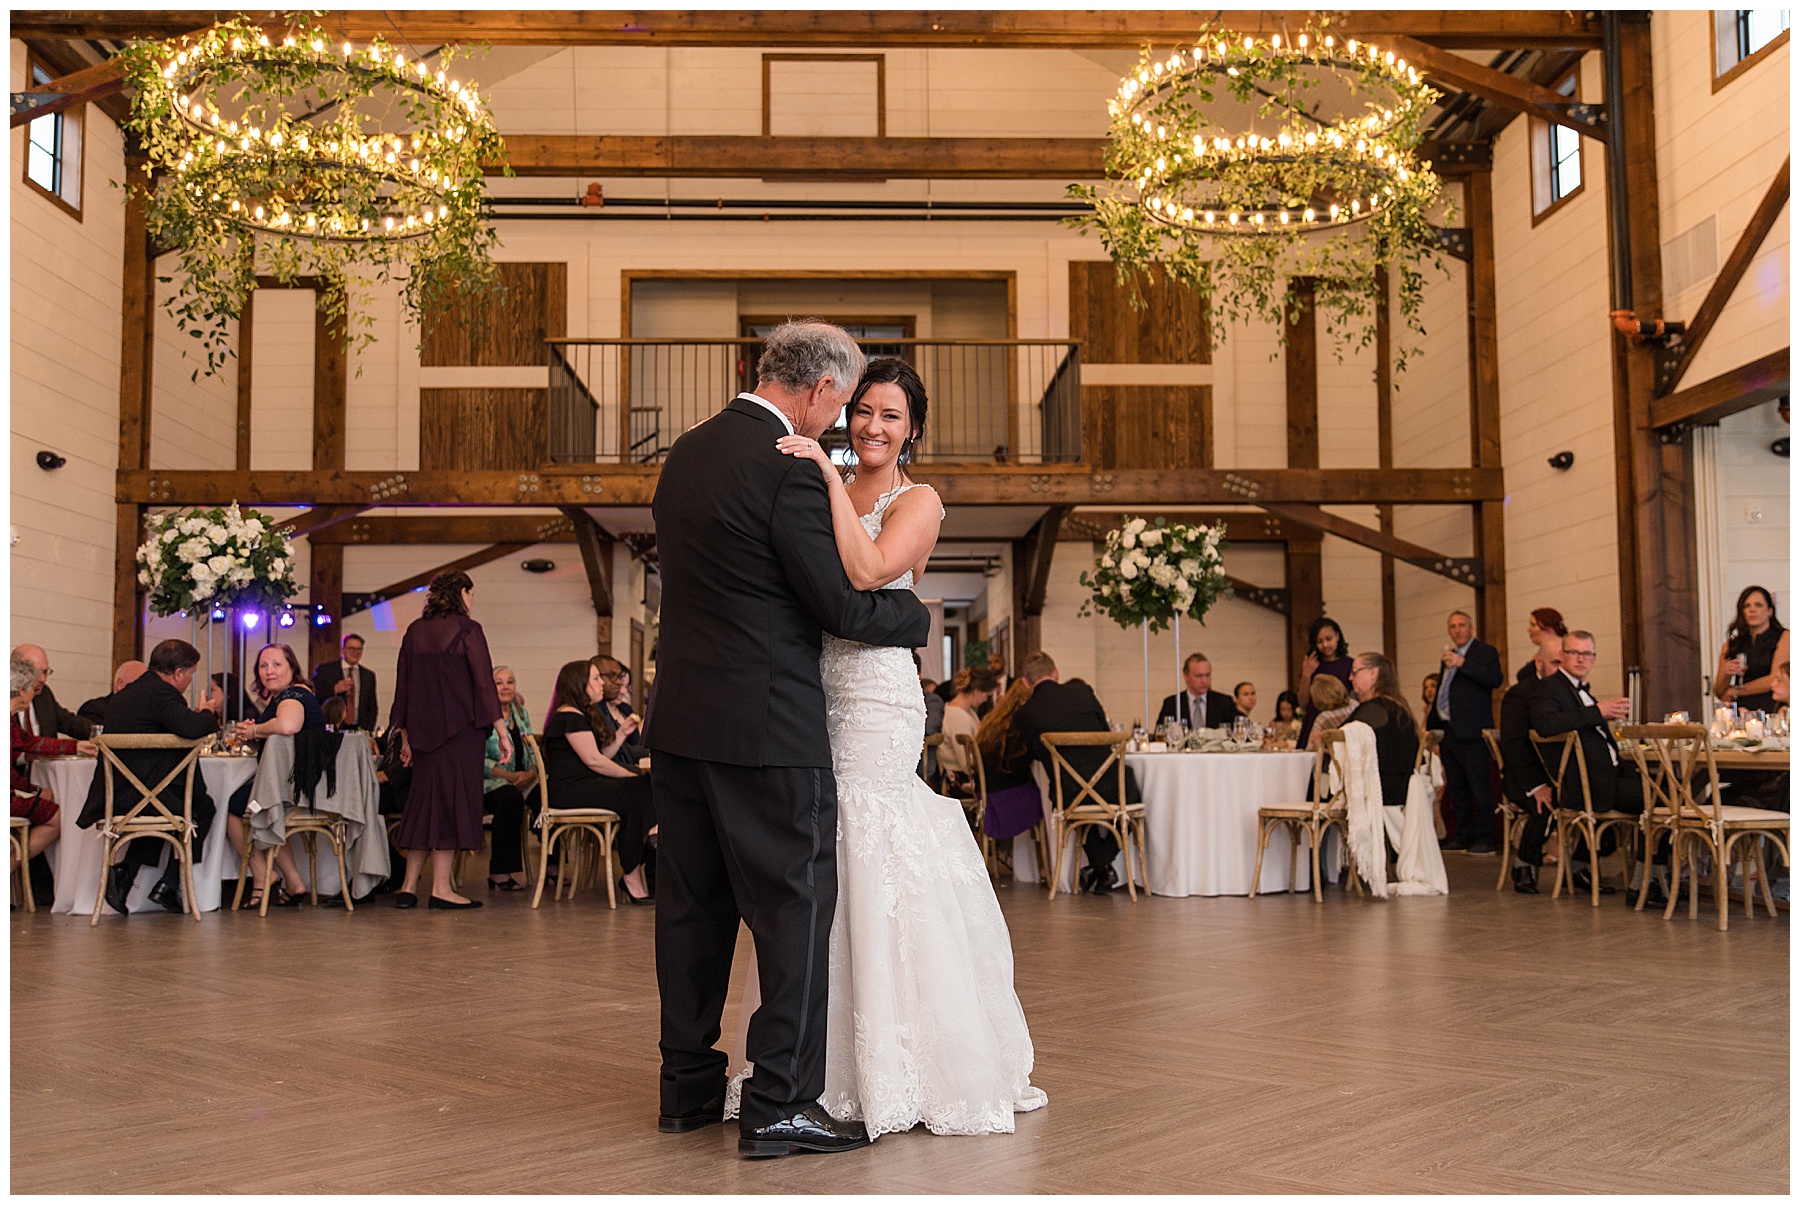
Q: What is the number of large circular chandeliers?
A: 2